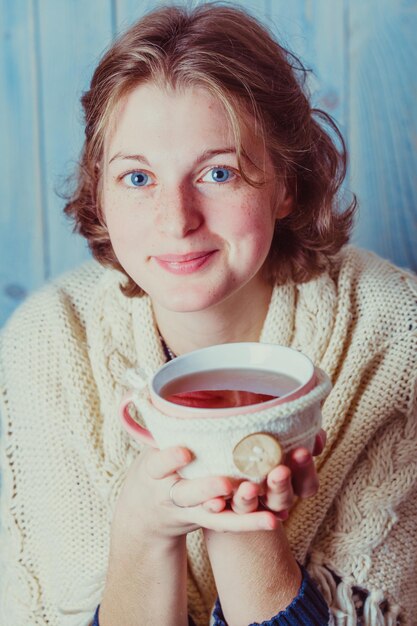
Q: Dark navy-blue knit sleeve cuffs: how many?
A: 2